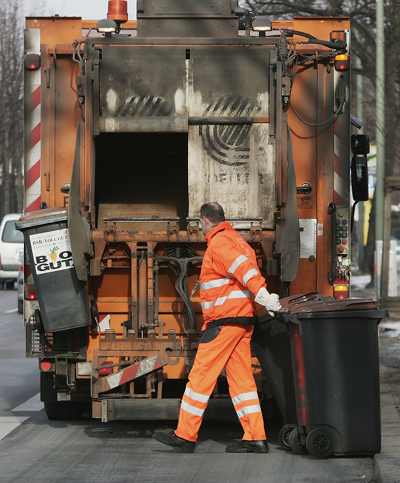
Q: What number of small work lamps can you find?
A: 2